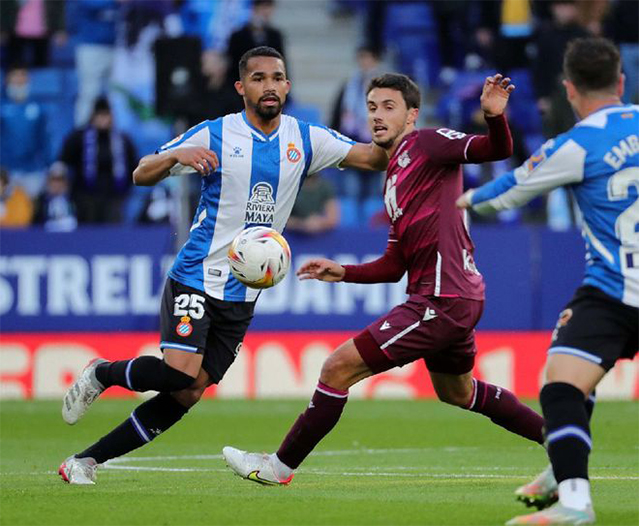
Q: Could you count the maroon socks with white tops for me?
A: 2